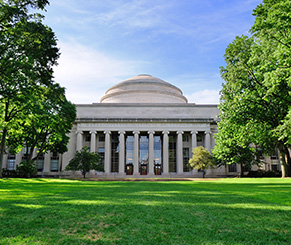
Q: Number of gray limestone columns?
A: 10